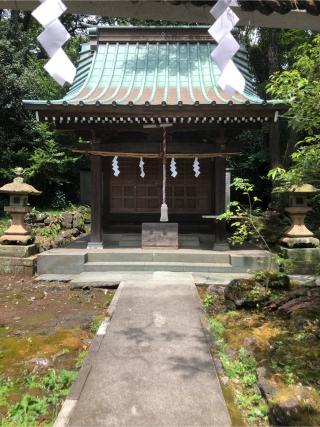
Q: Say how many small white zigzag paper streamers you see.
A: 4